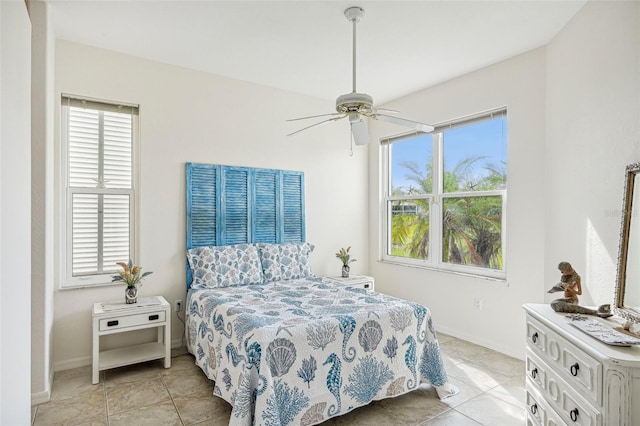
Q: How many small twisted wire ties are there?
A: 0